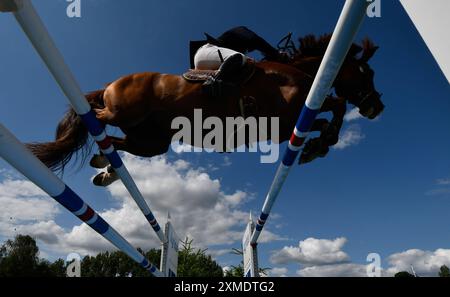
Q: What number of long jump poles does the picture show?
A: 3